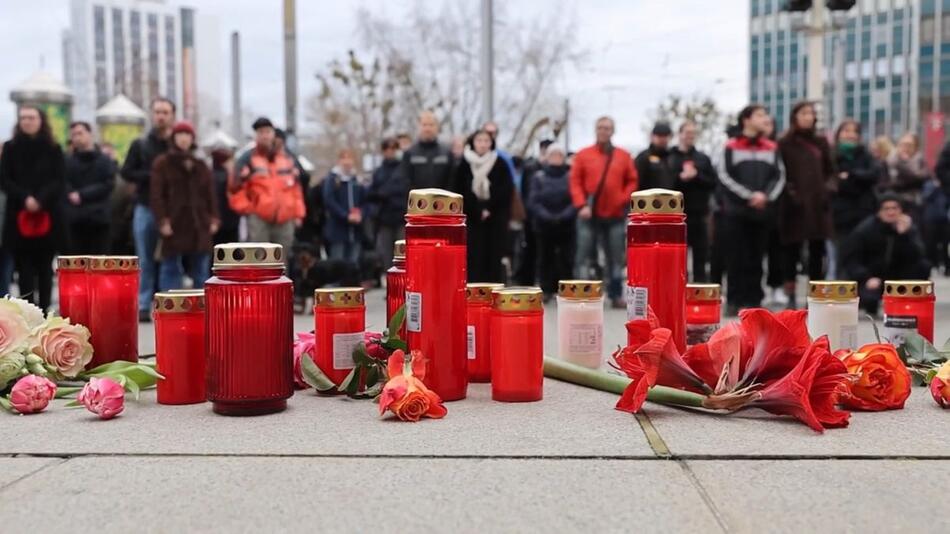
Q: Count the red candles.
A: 12